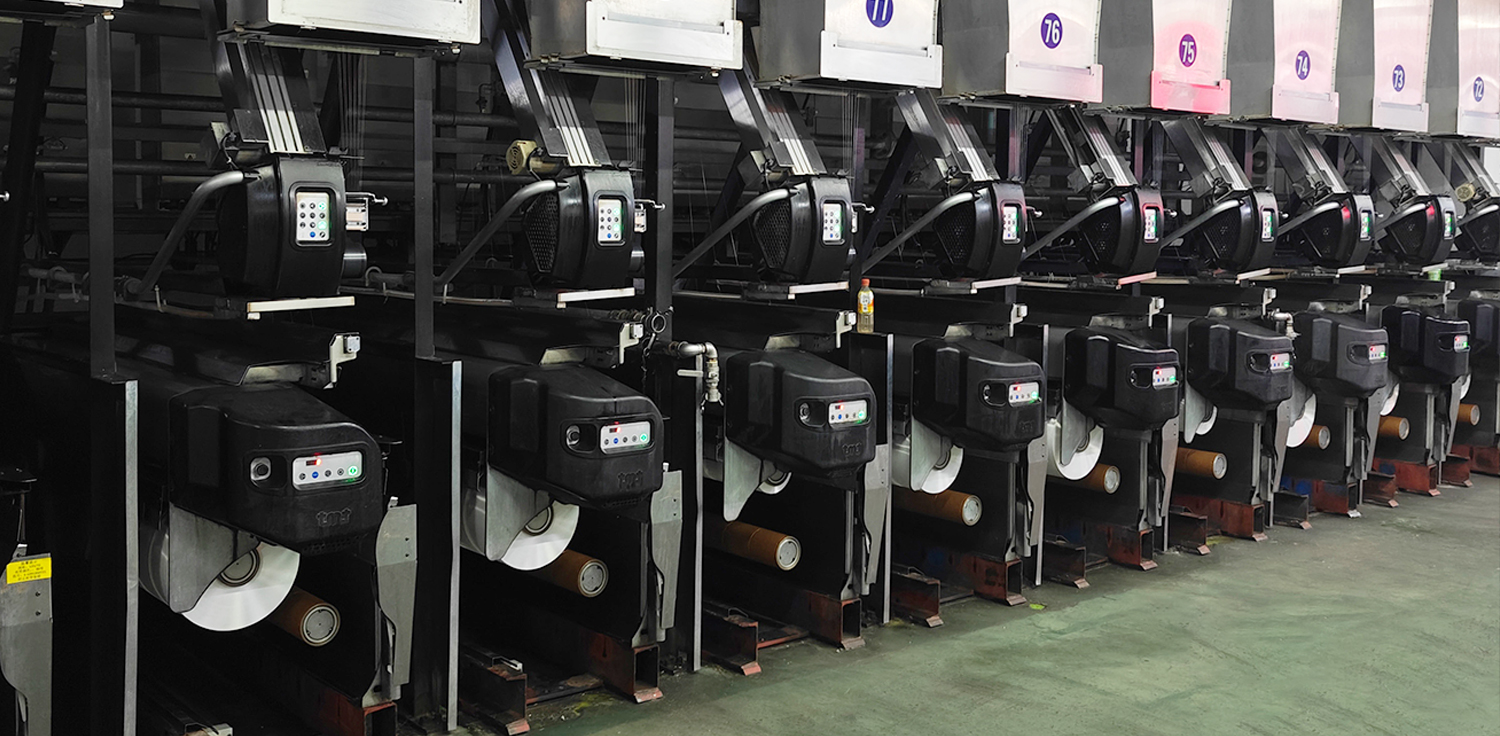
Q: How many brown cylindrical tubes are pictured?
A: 9